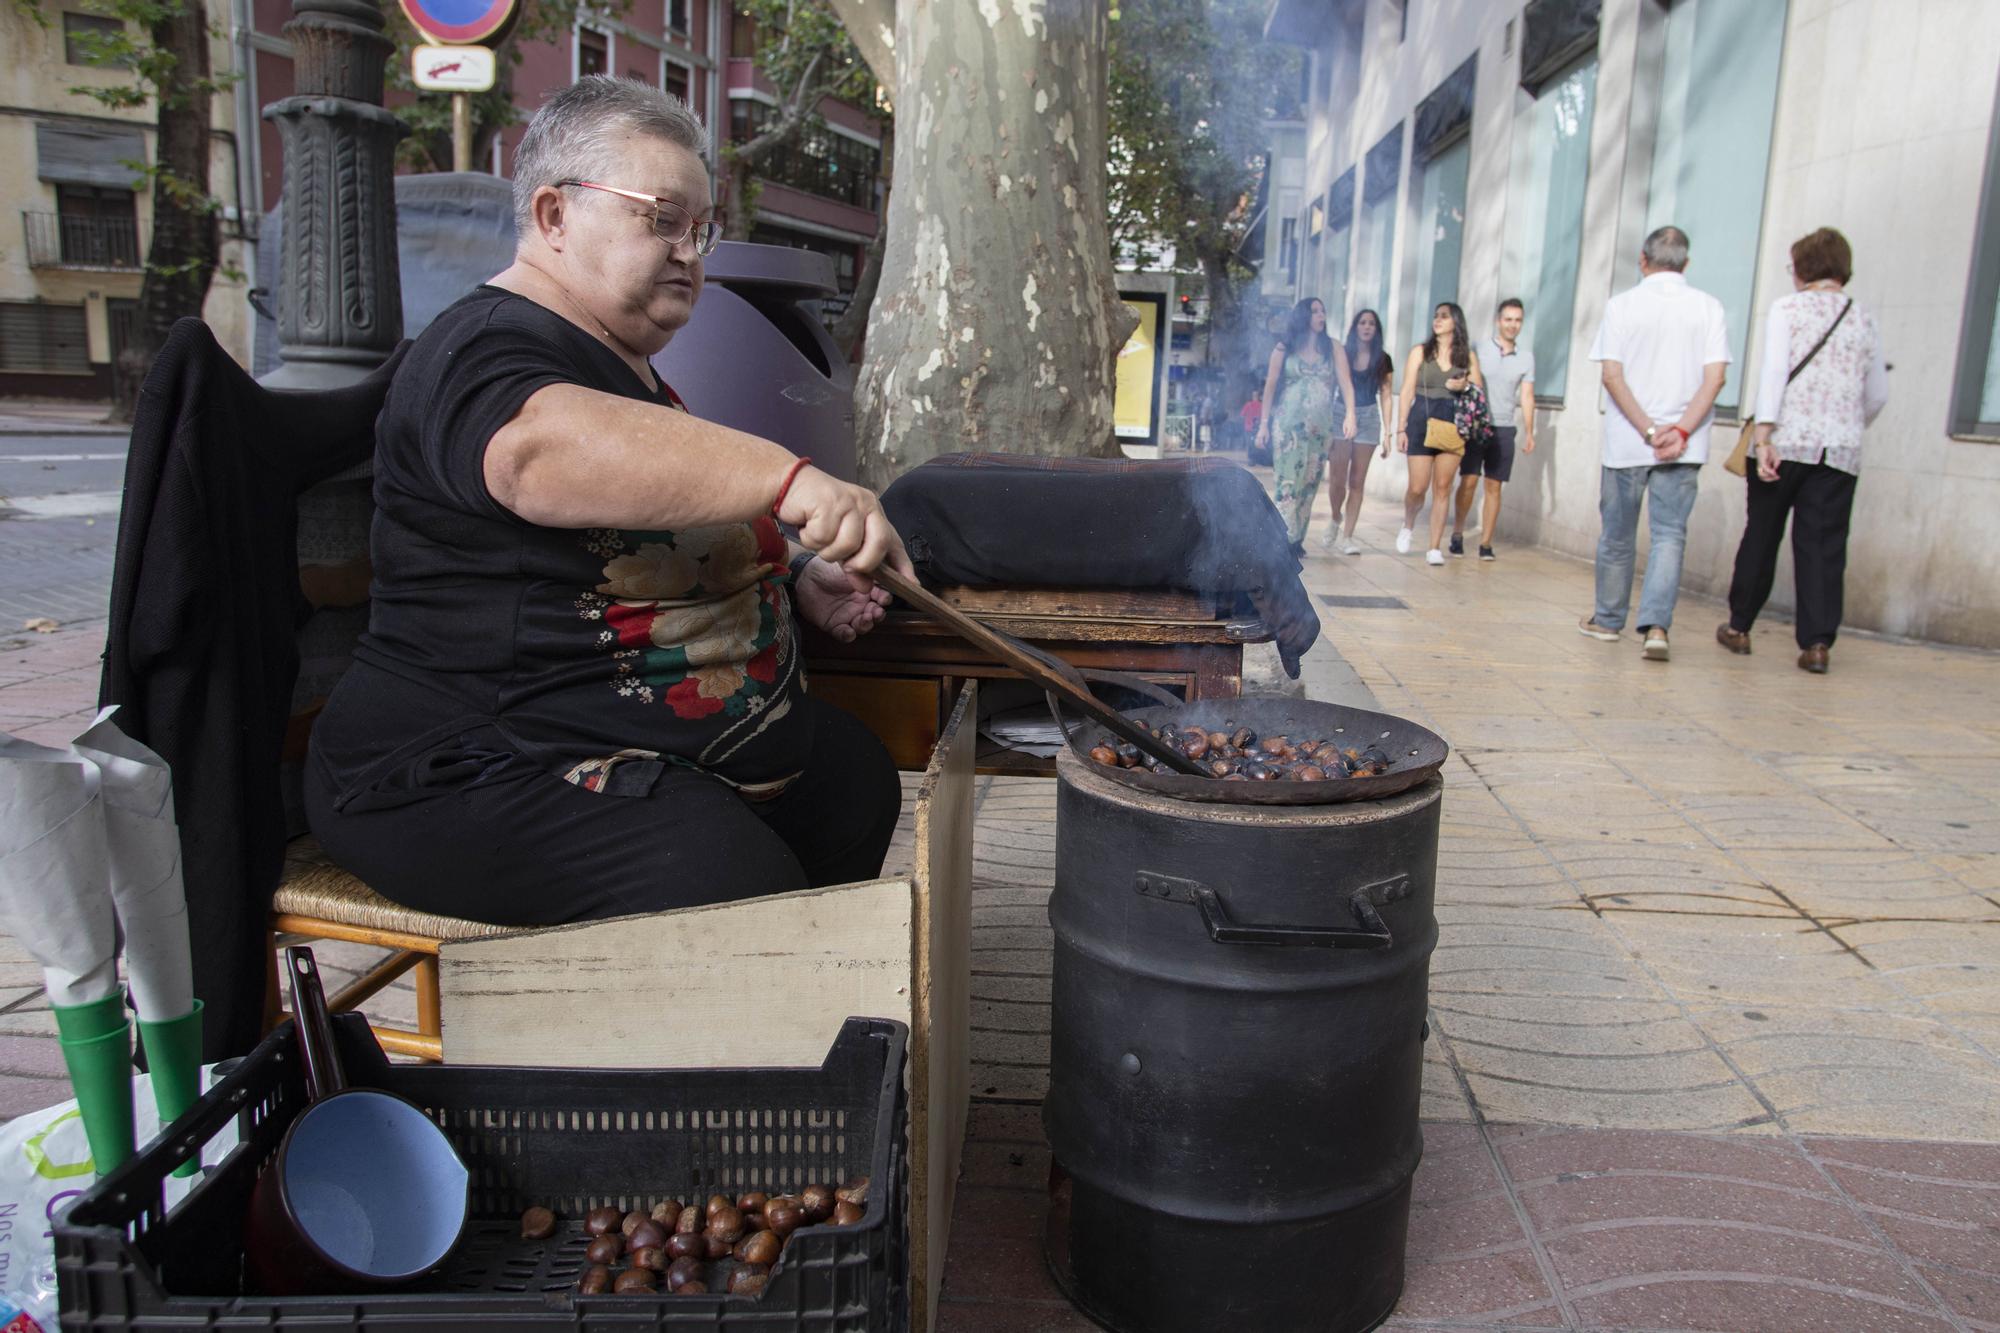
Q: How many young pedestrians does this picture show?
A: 4